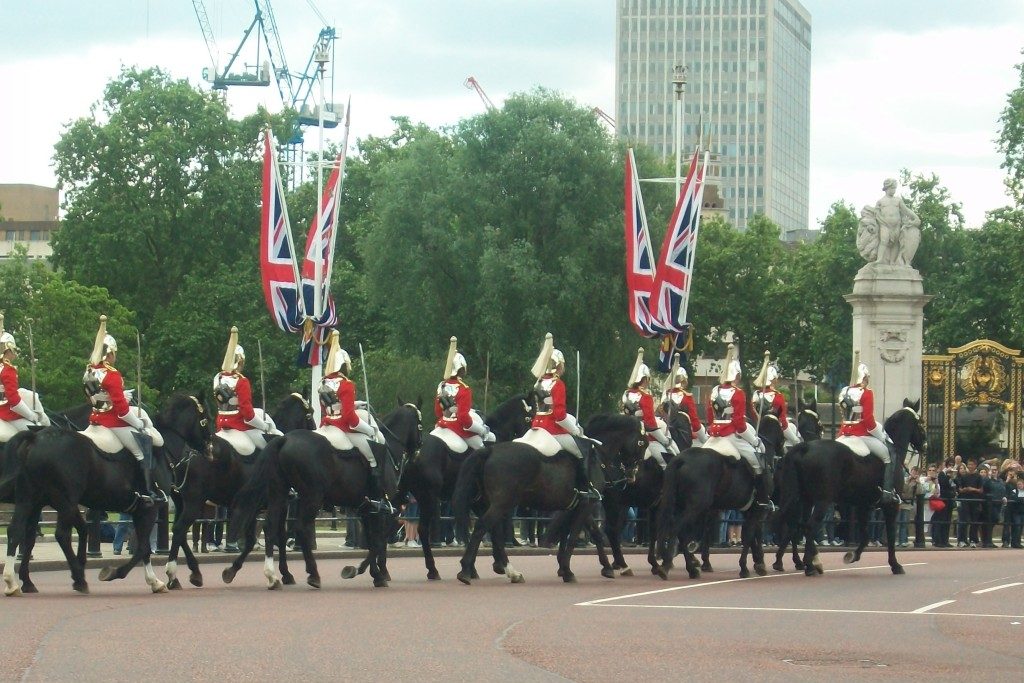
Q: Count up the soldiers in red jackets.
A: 11